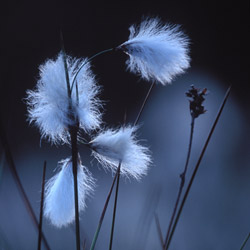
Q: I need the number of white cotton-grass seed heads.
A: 4